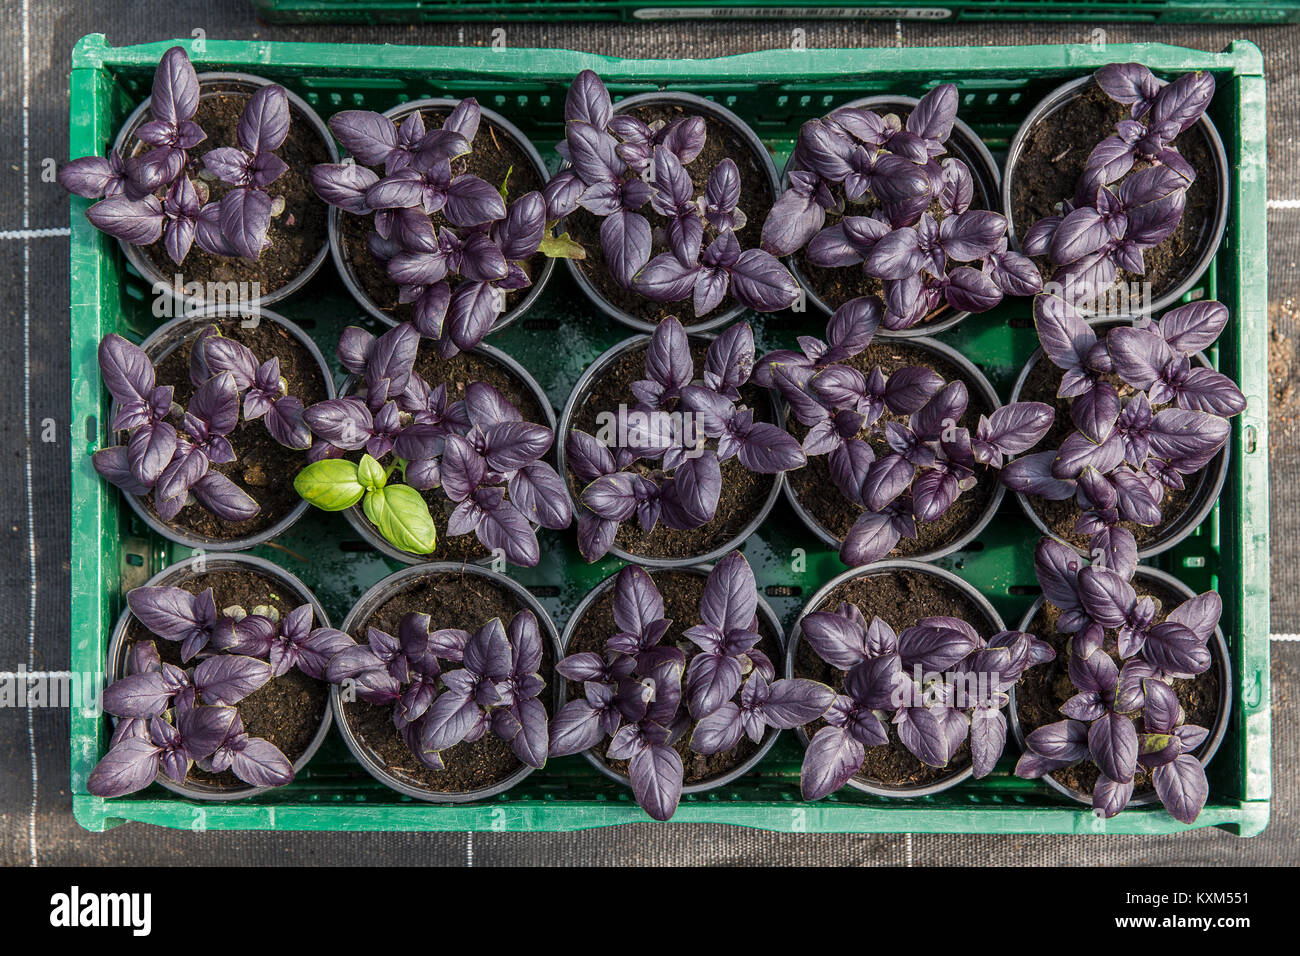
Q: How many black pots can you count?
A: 15